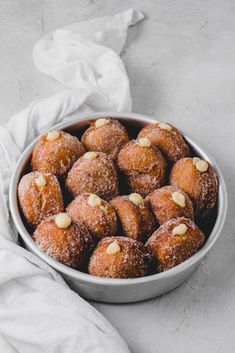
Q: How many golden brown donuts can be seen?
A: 13